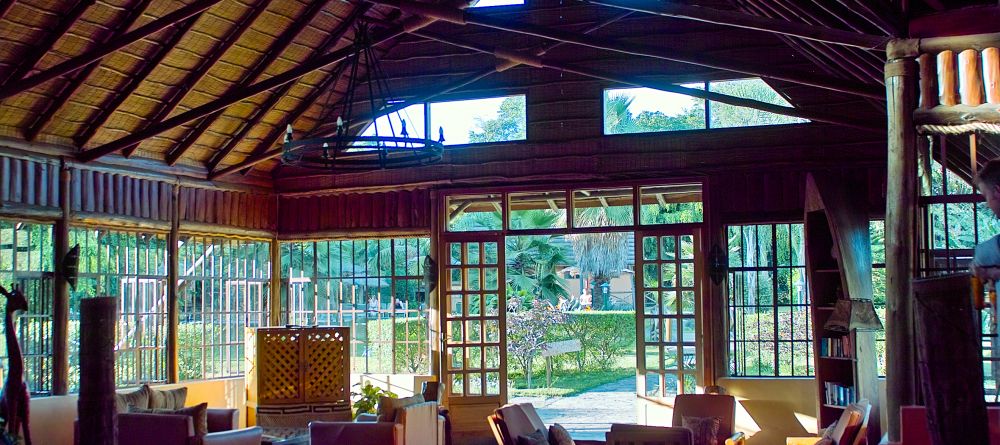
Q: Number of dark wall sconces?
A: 3